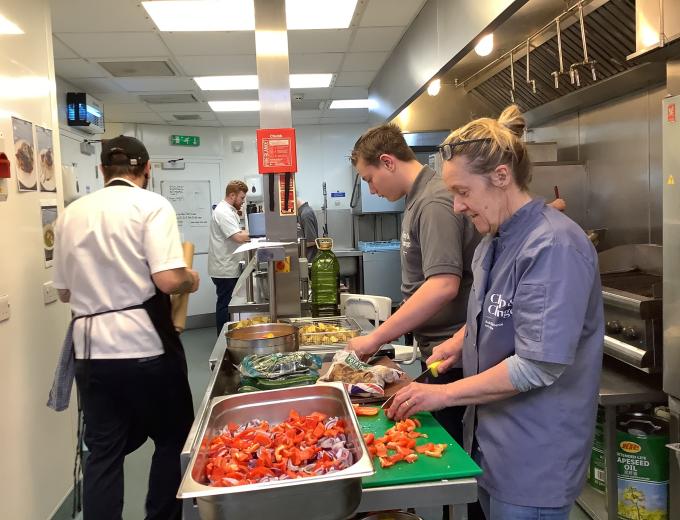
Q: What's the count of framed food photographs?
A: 3